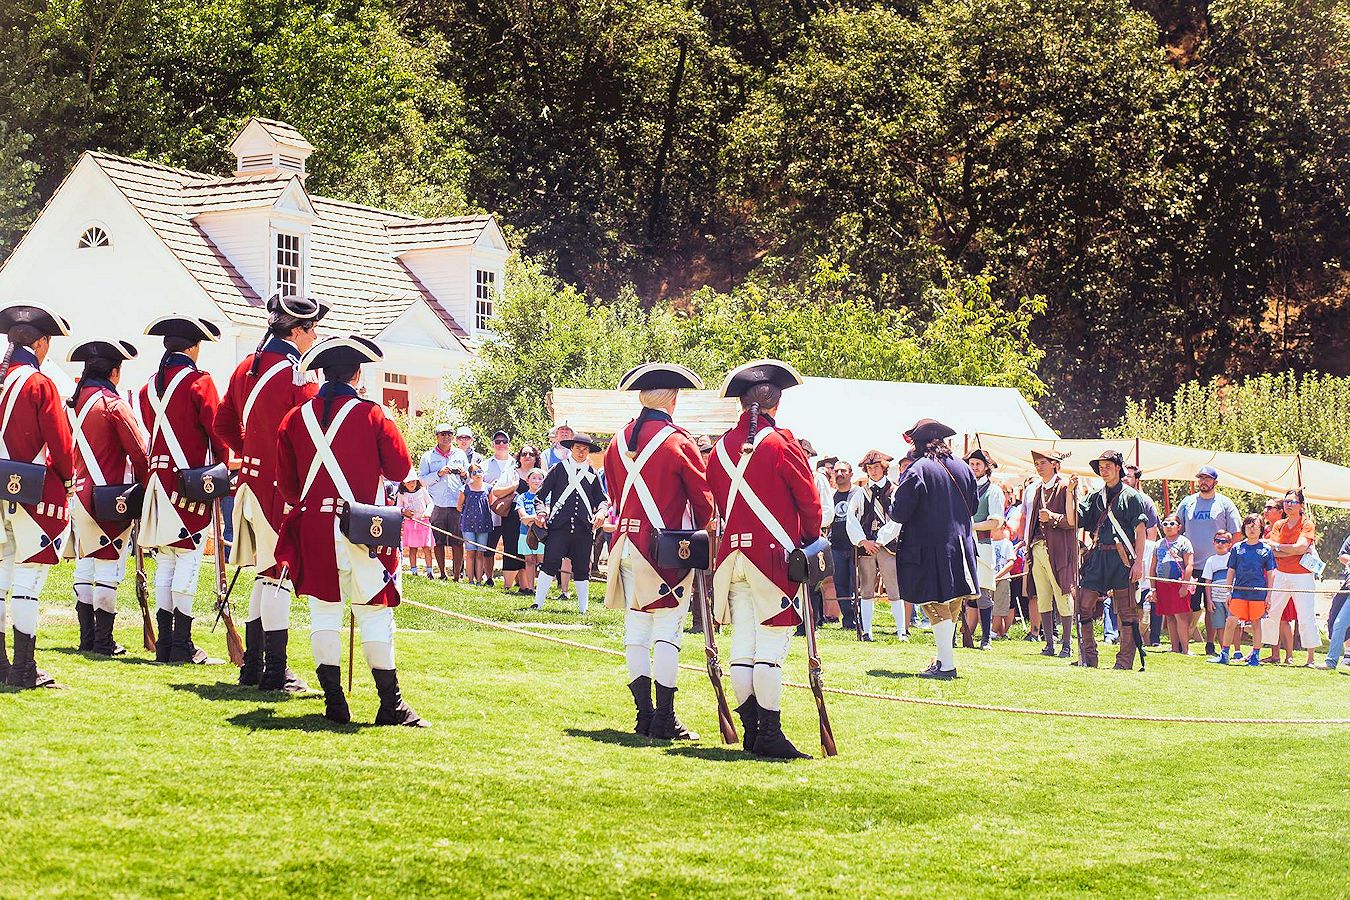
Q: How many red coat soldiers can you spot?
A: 7